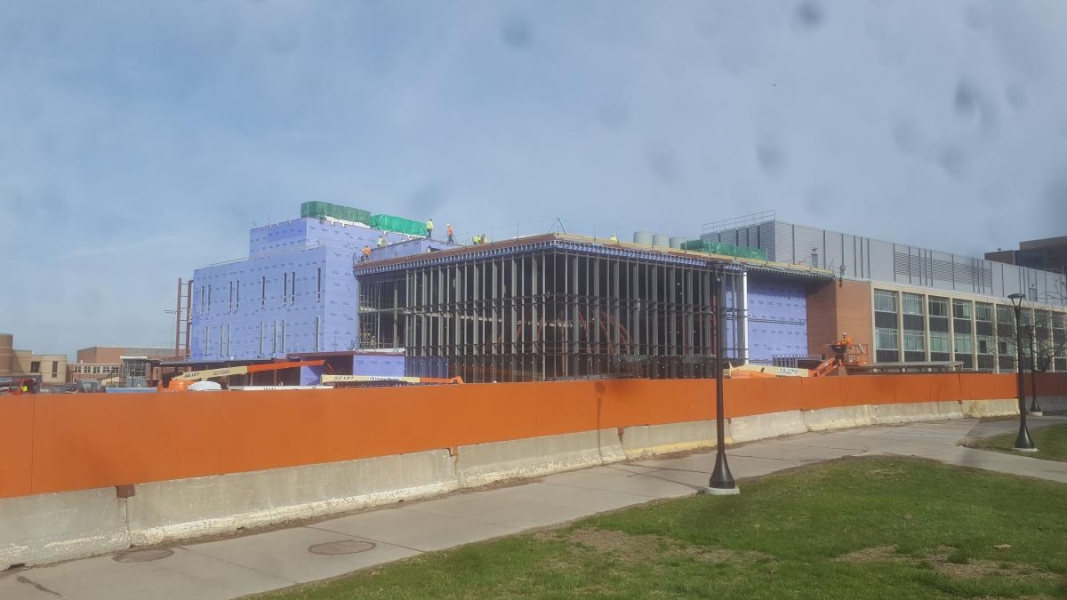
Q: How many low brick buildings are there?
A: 2